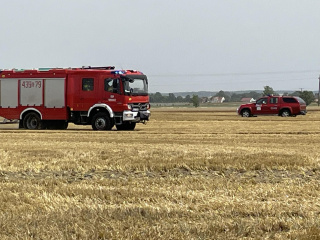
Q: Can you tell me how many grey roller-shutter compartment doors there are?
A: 3